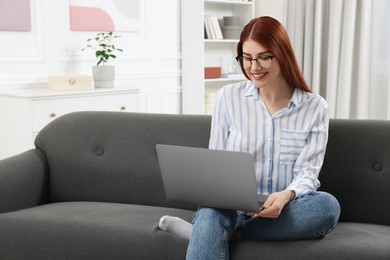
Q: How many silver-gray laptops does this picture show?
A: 1